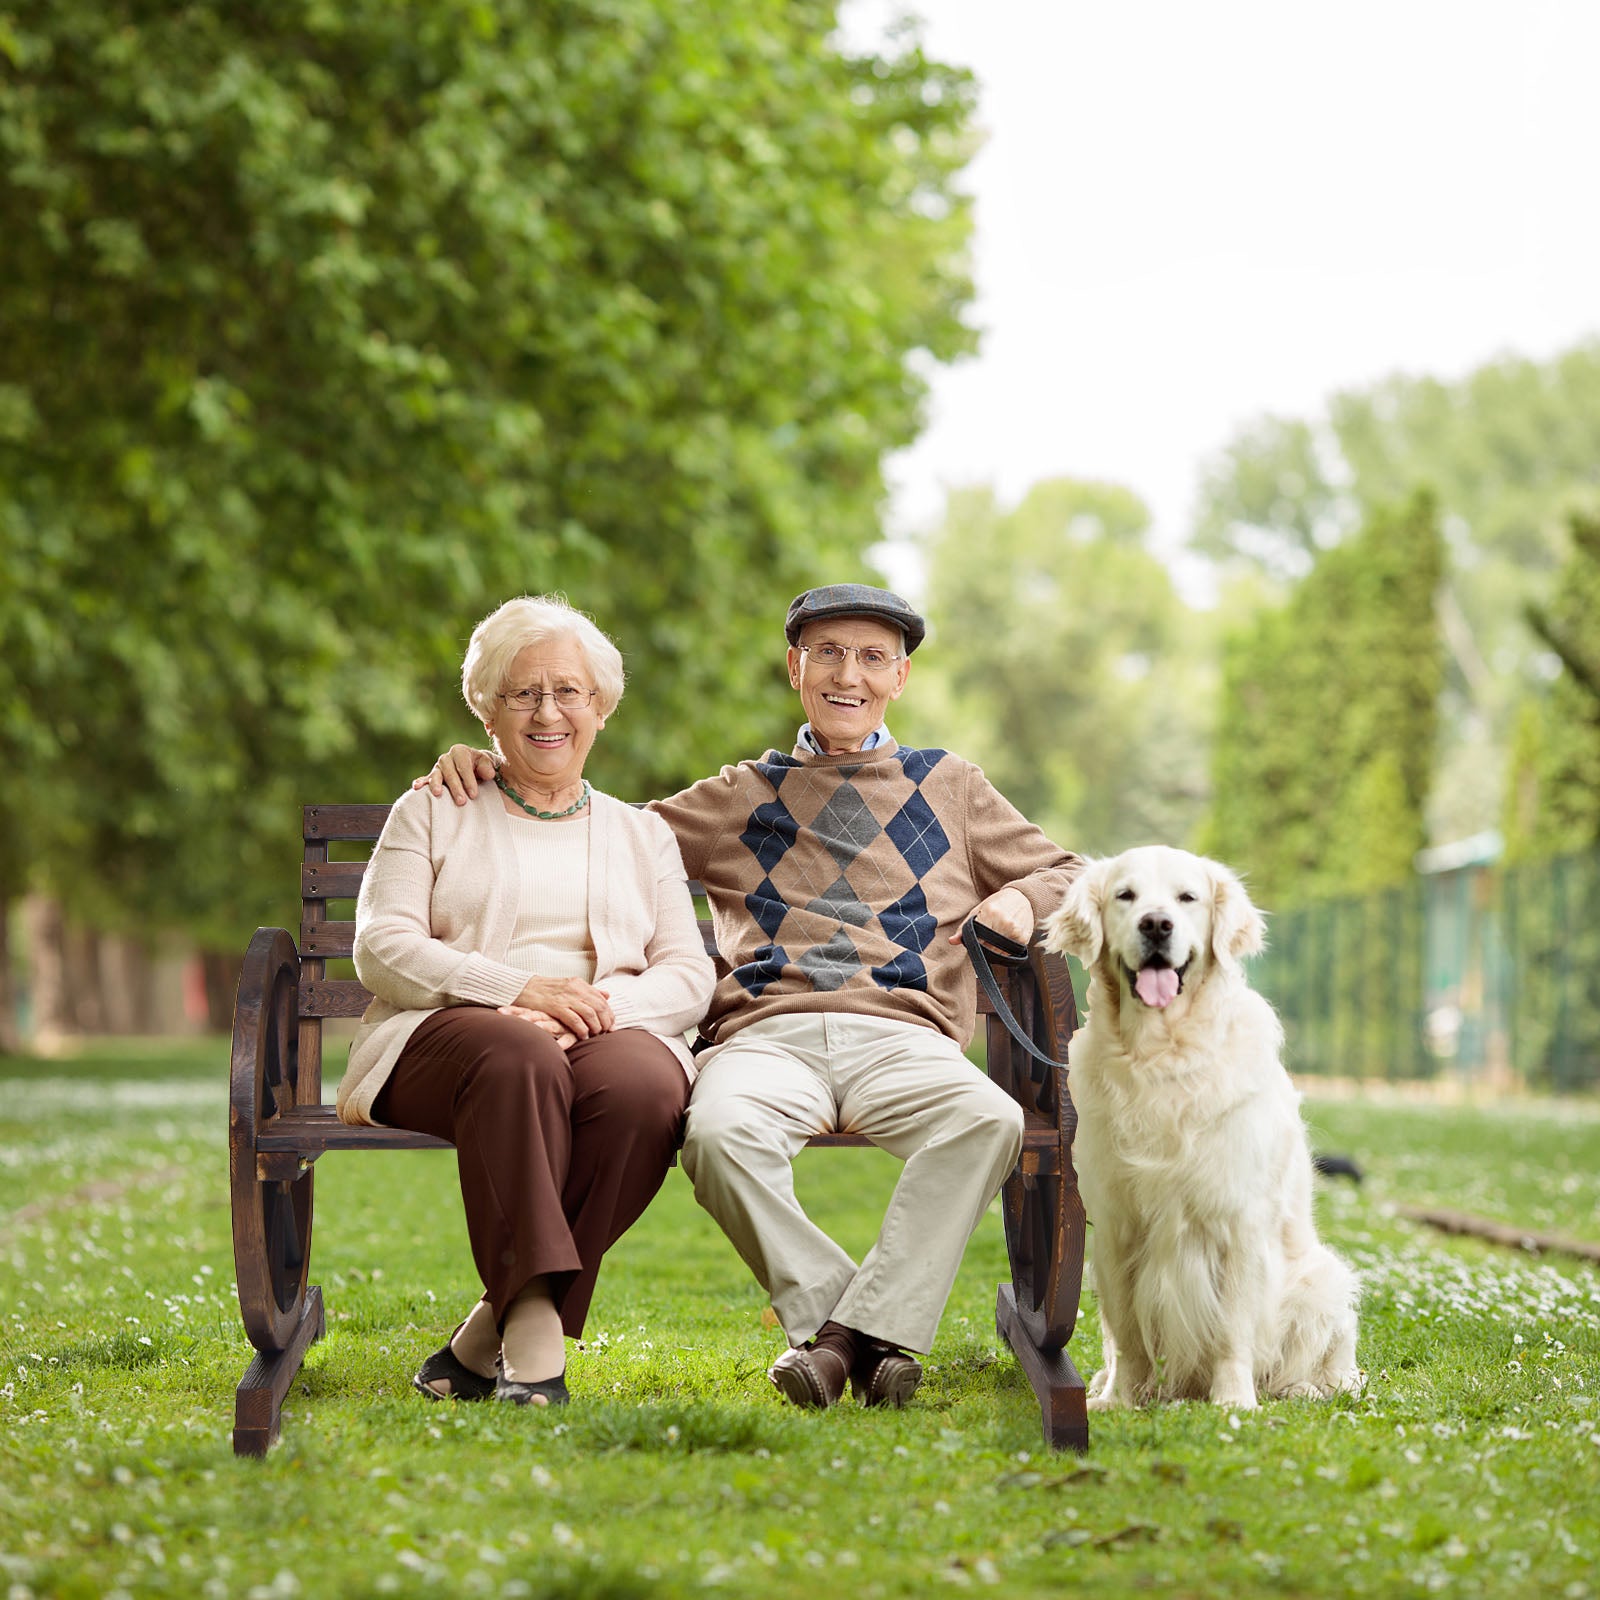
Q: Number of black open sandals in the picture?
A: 2